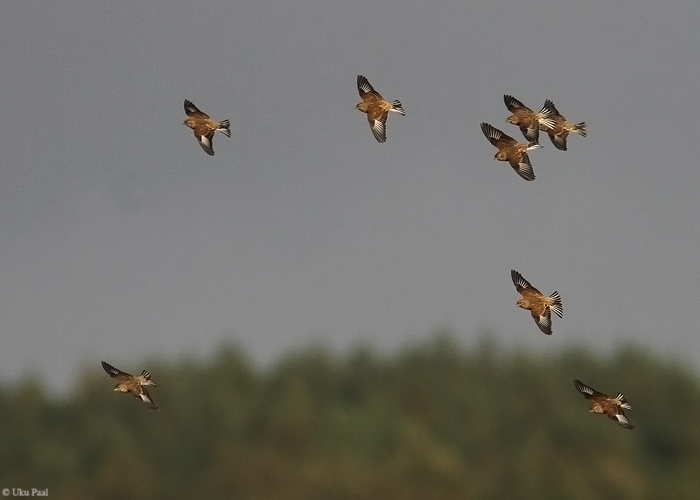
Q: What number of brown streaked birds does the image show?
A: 8